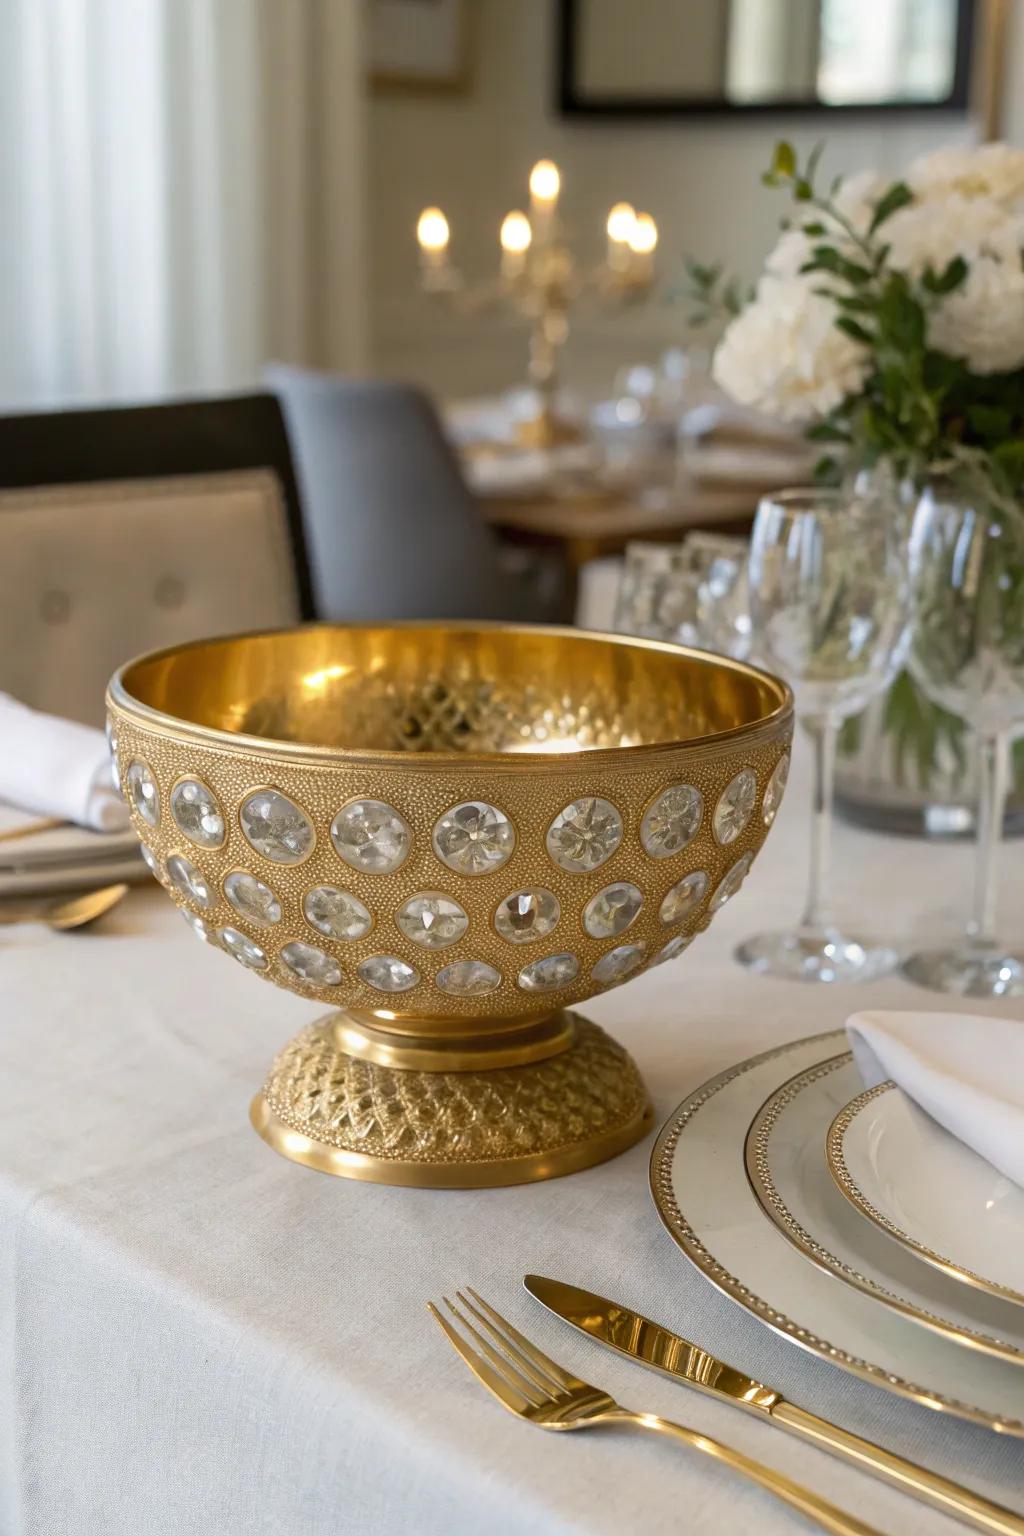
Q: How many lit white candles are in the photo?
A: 5